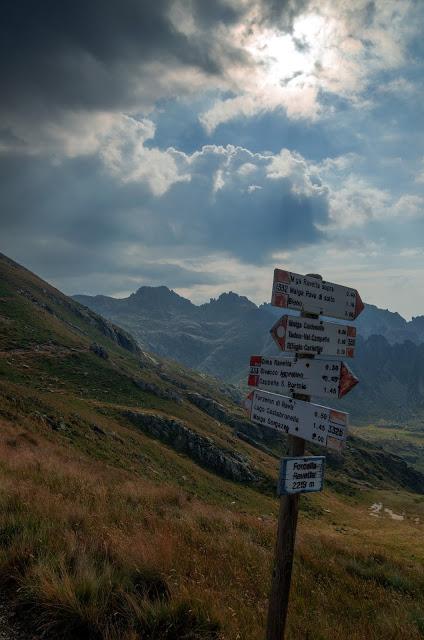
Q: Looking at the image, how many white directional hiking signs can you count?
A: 4